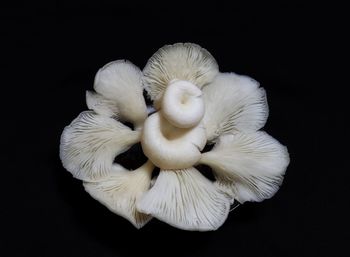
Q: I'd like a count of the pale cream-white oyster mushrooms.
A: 9